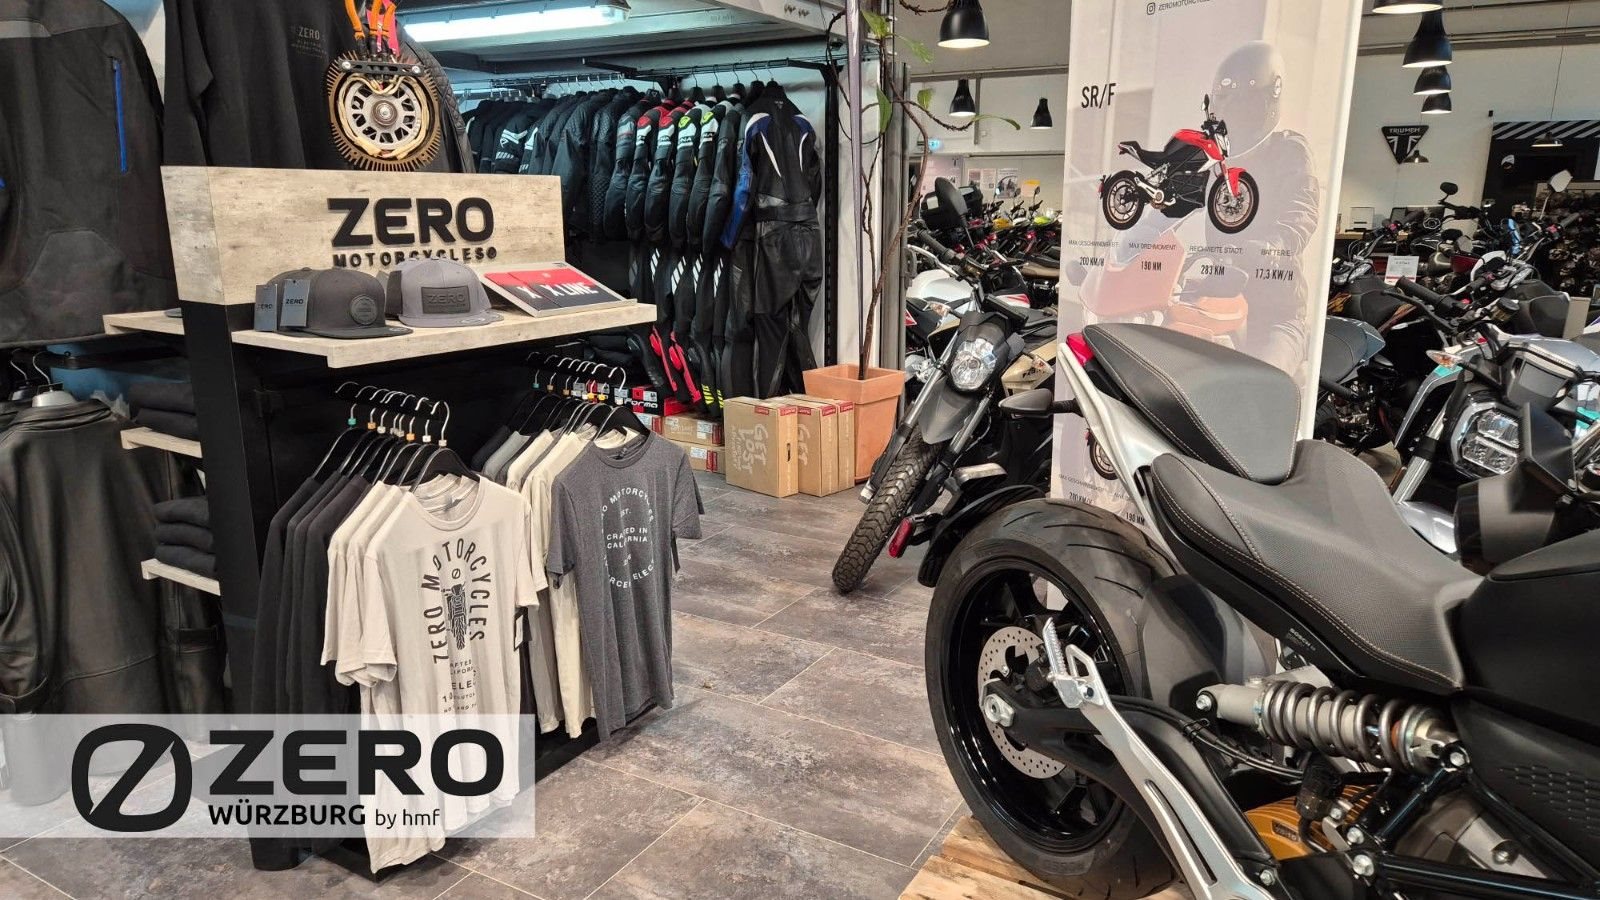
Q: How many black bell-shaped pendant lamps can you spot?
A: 7